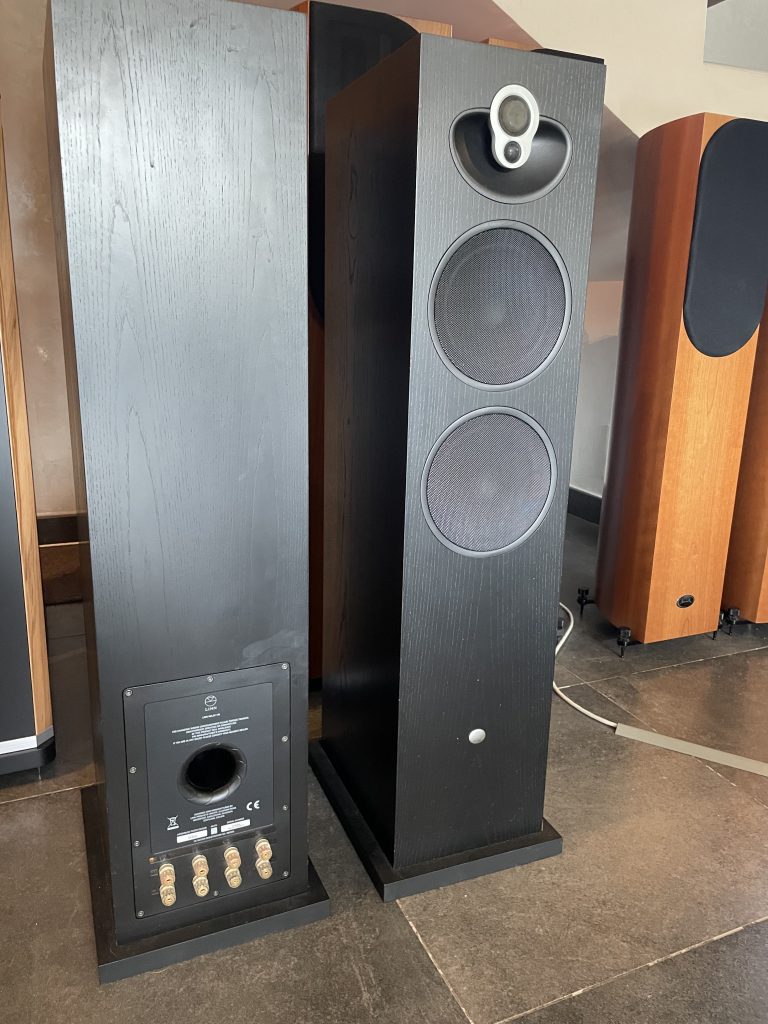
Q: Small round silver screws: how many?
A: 10